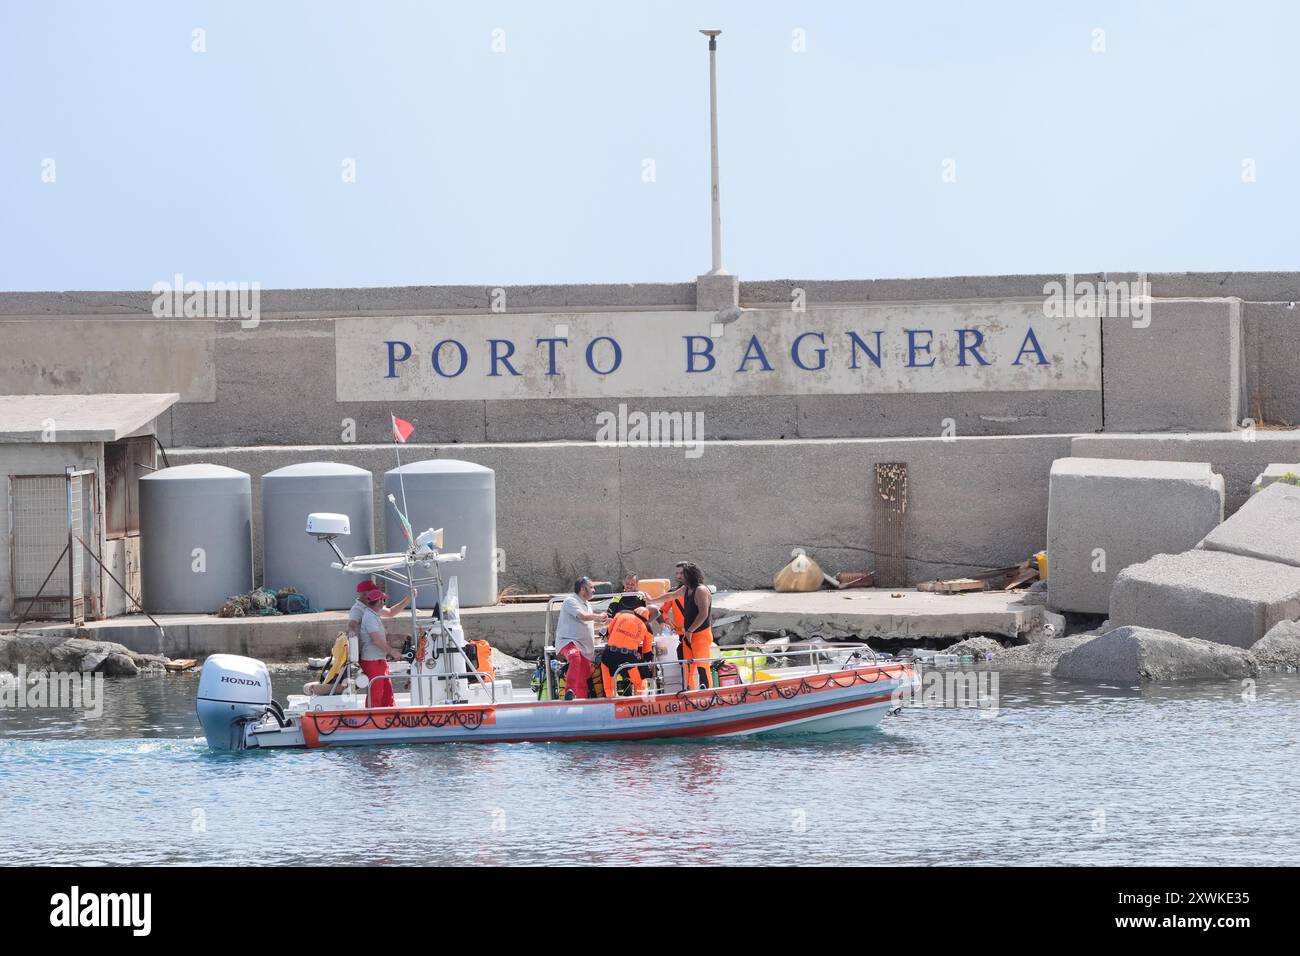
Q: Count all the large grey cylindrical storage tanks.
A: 3